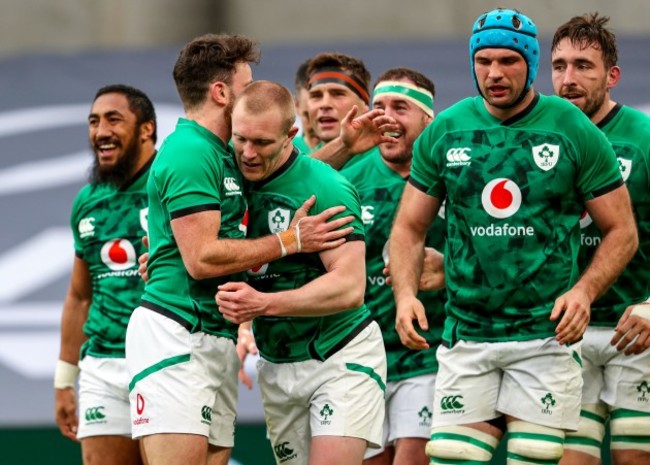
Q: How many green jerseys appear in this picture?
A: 8